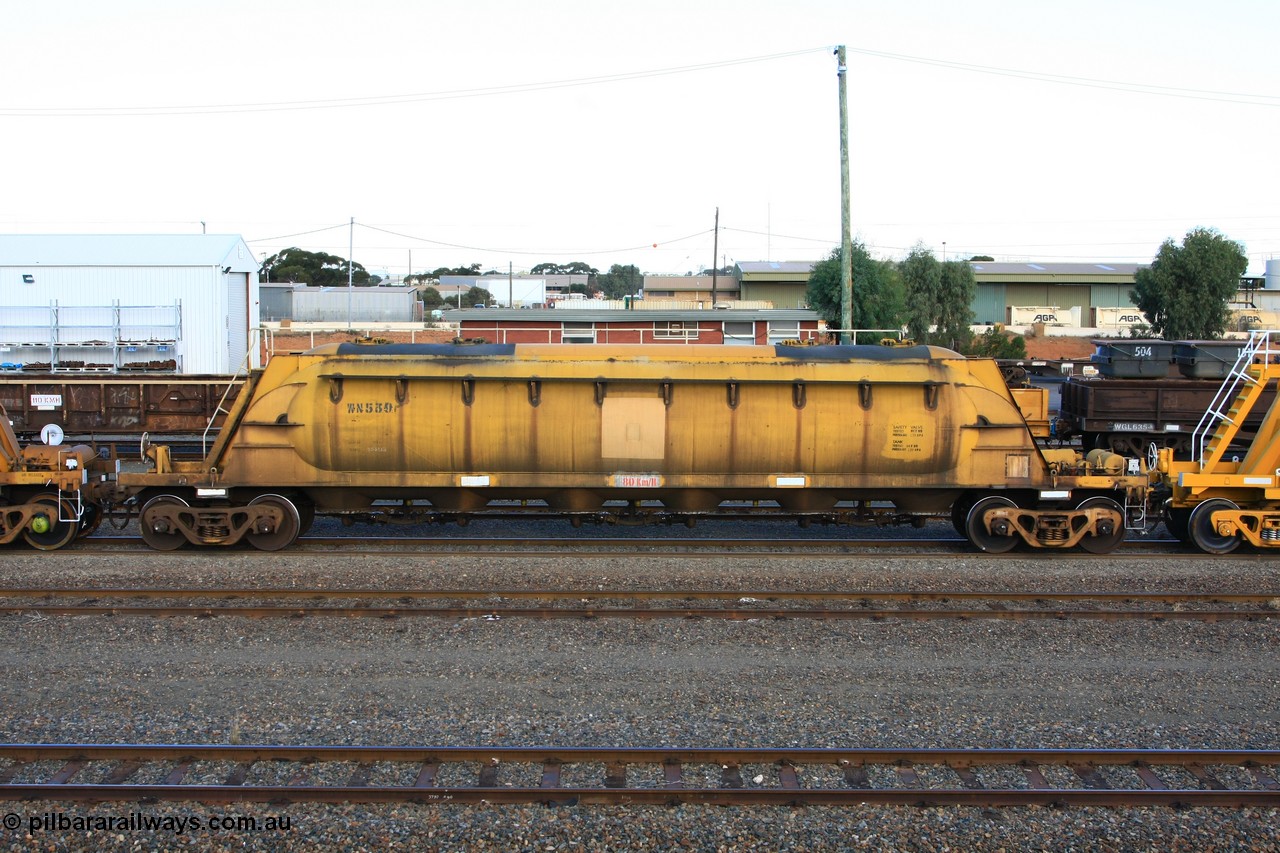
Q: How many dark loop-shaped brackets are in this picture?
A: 10